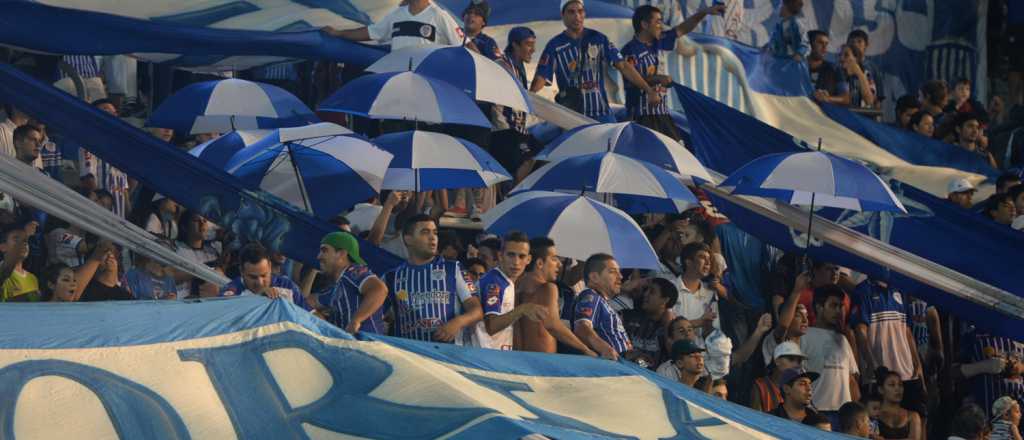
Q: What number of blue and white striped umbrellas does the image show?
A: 10